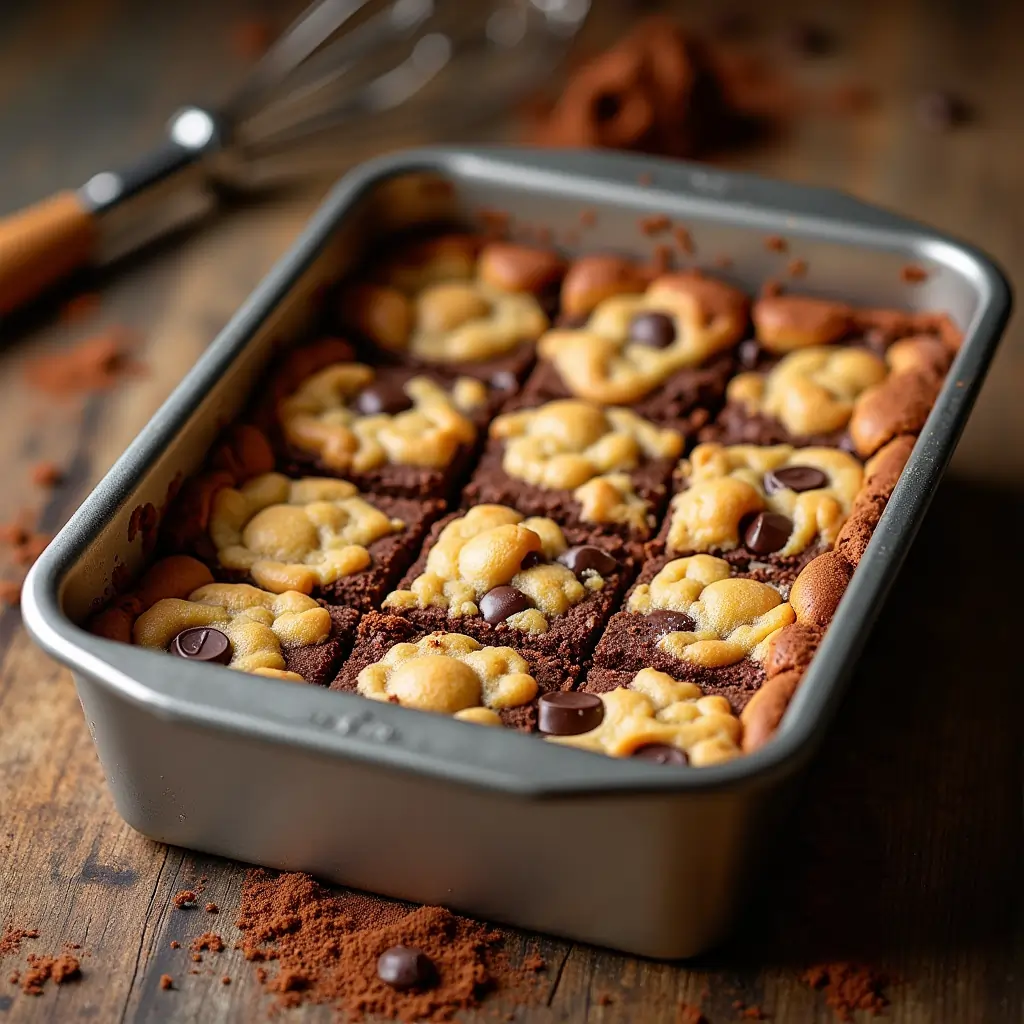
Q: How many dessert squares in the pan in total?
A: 12